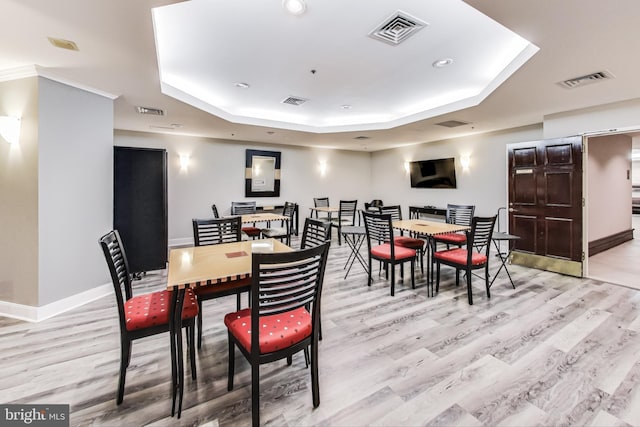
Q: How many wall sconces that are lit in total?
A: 5